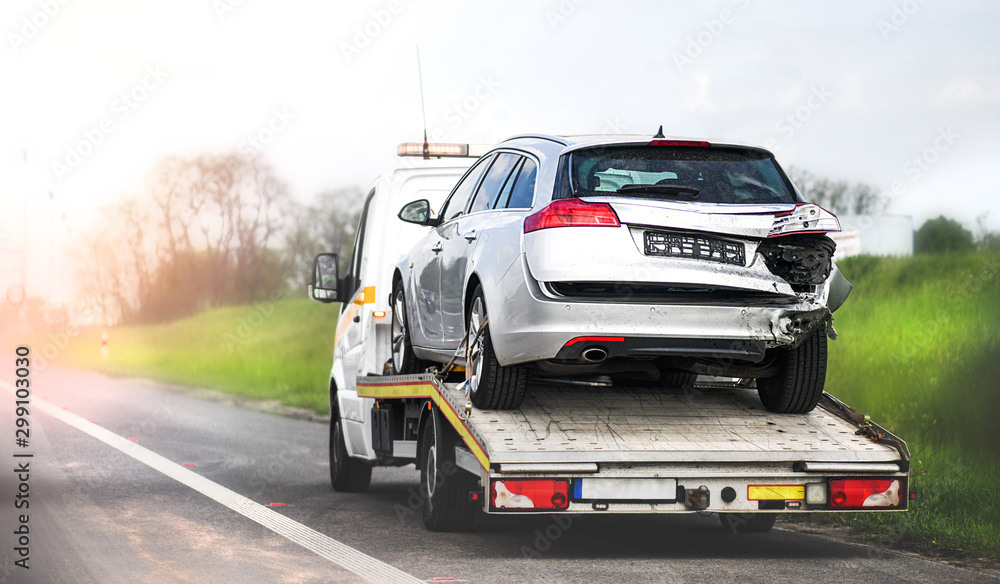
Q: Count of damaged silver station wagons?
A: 1